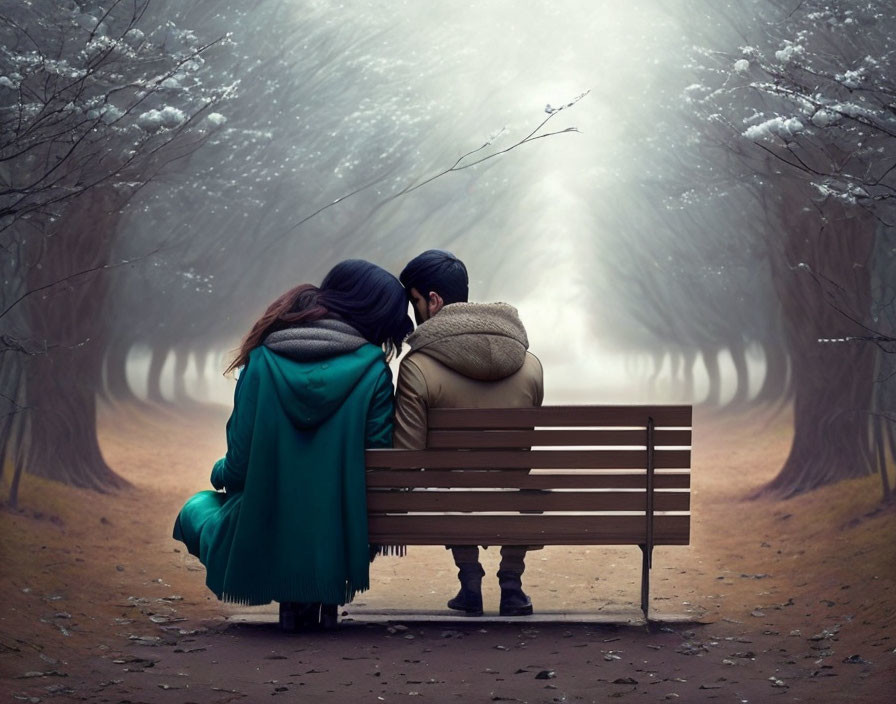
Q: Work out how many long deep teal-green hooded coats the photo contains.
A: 1